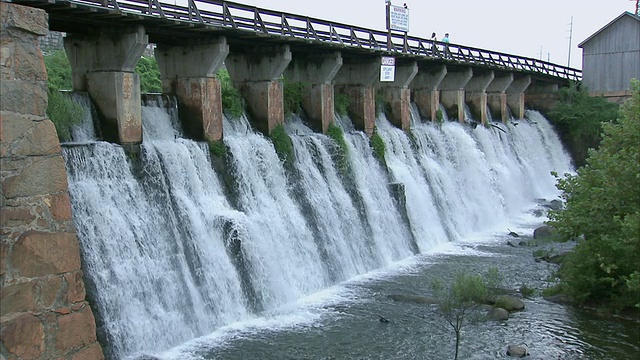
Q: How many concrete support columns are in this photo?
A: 11